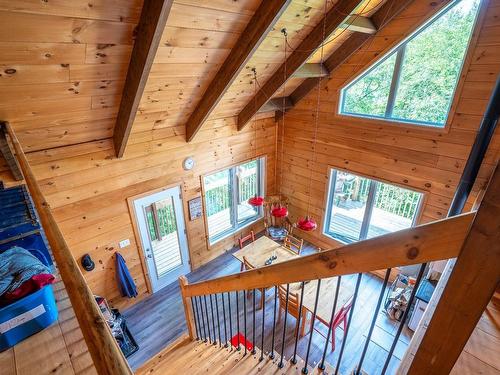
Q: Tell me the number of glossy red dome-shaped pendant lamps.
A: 3